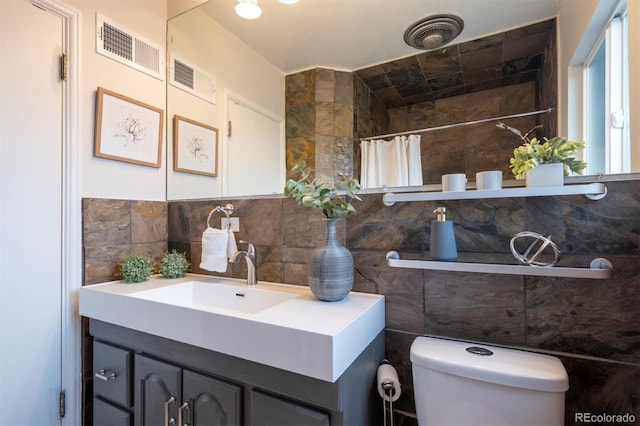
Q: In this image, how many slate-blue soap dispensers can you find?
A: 1